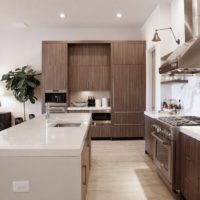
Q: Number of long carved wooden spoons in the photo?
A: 0